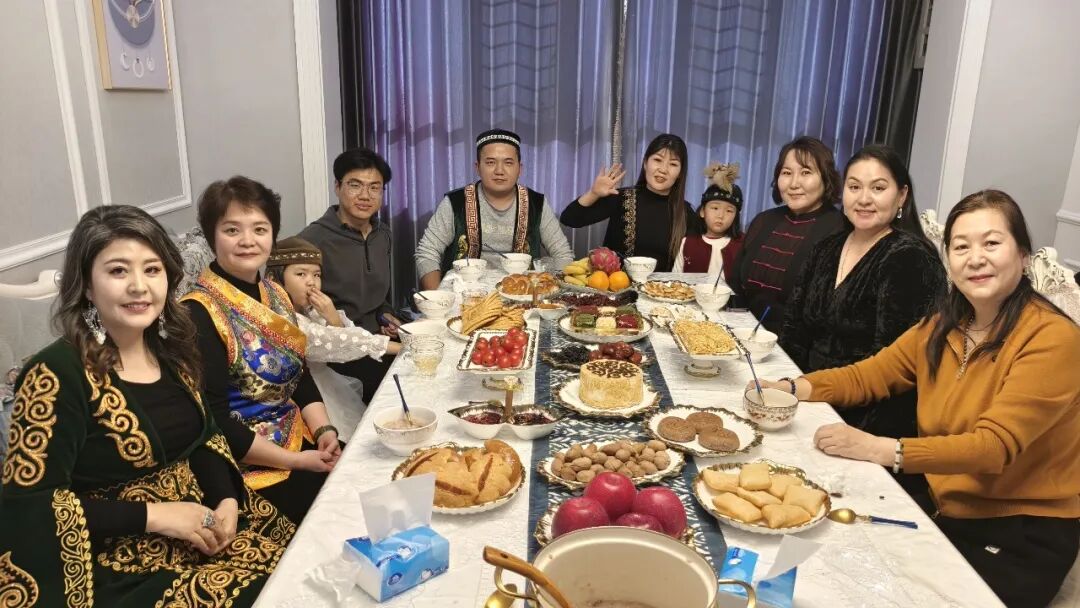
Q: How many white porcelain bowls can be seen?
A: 9